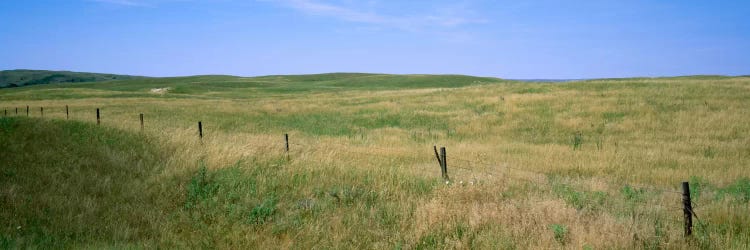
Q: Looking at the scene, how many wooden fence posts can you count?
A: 11